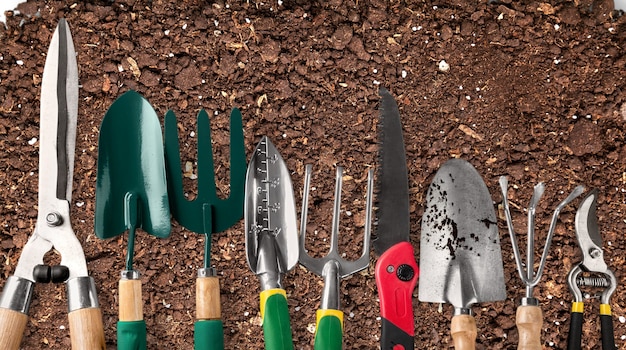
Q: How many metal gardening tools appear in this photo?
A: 9